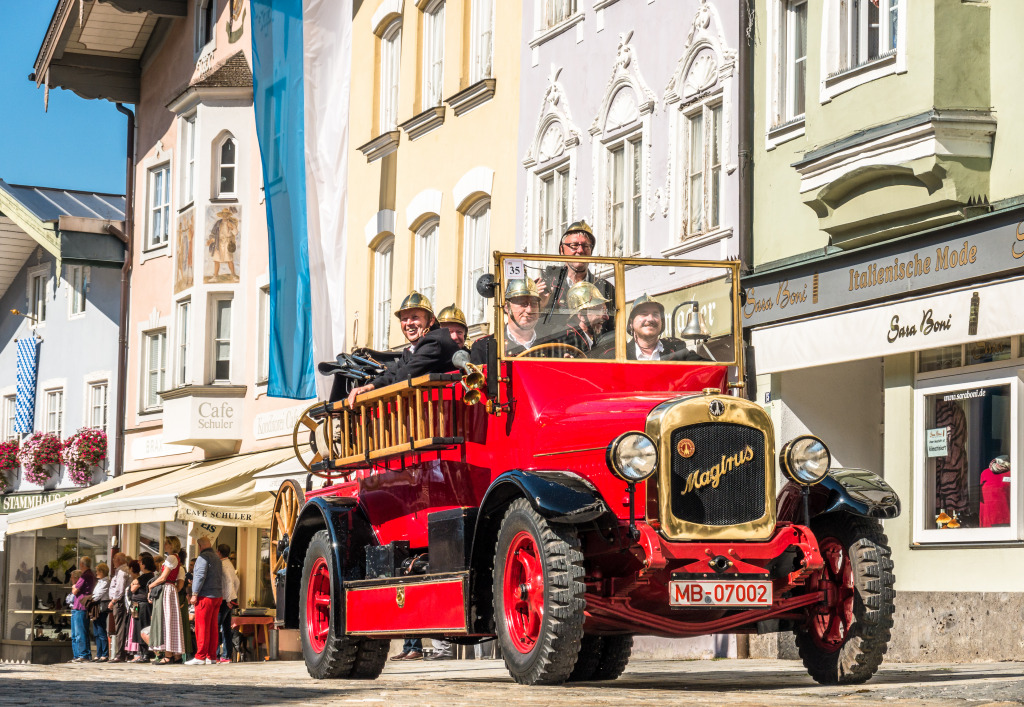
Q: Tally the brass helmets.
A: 6